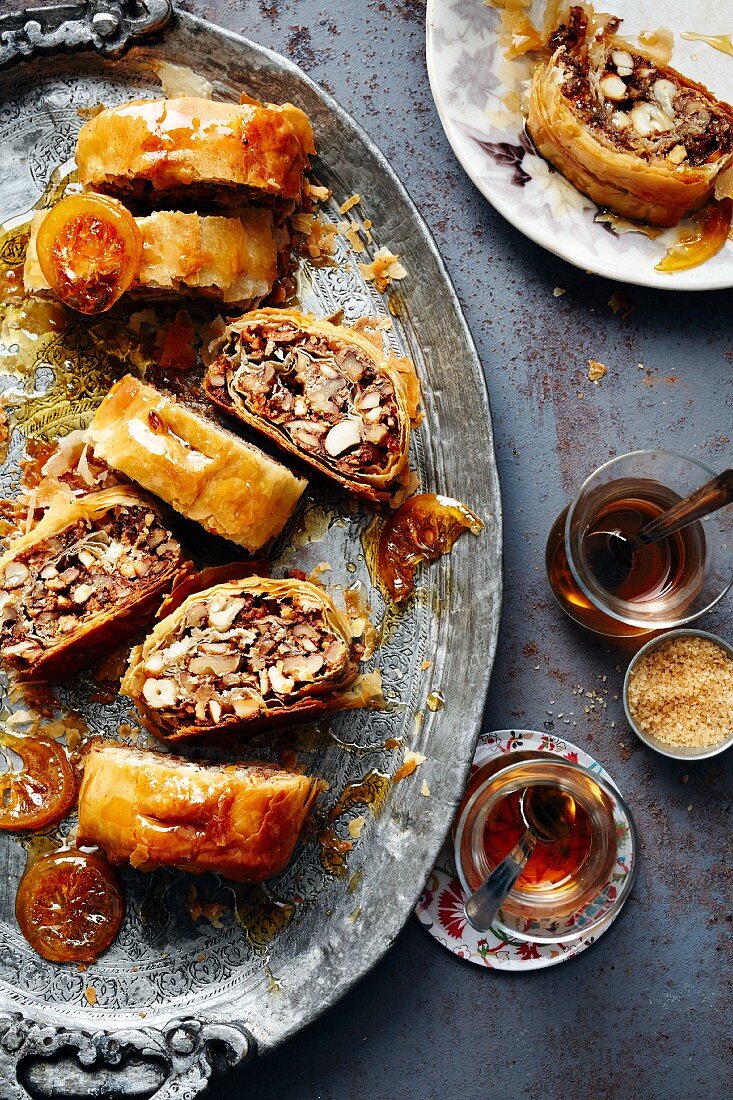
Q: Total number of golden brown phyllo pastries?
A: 8